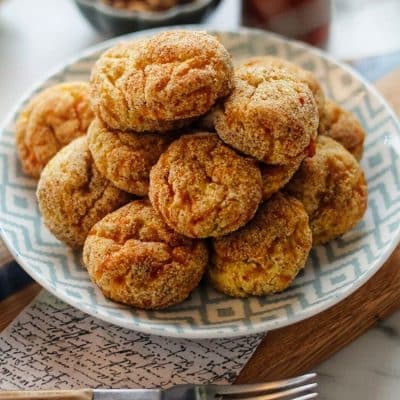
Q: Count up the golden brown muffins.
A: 12